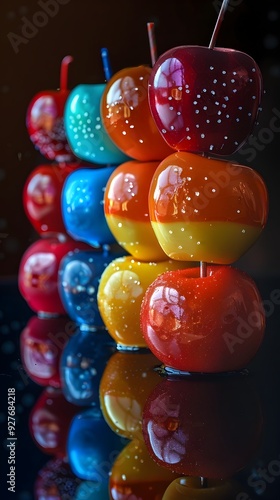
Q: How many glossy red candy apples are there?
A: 5